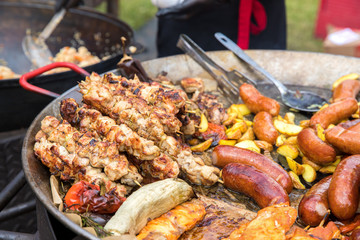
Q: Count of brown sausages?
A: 10